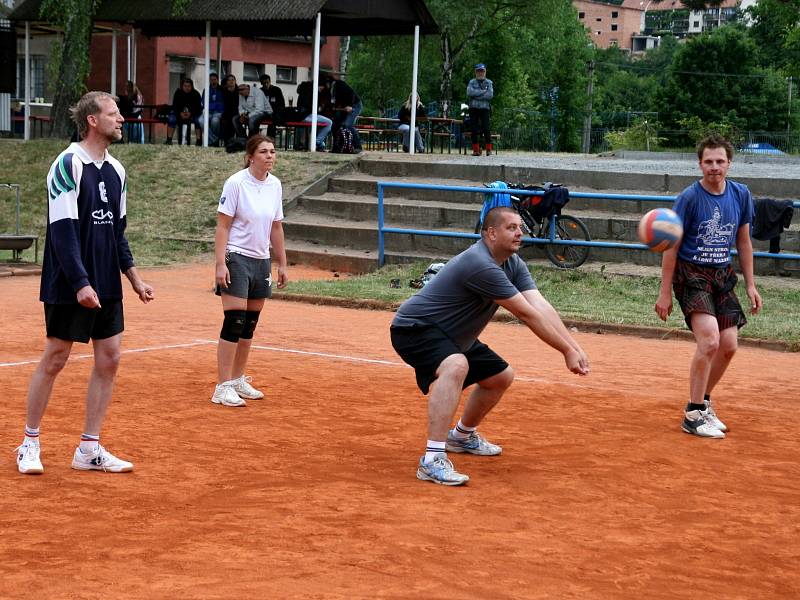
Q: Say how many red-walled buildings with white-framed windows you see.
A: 1